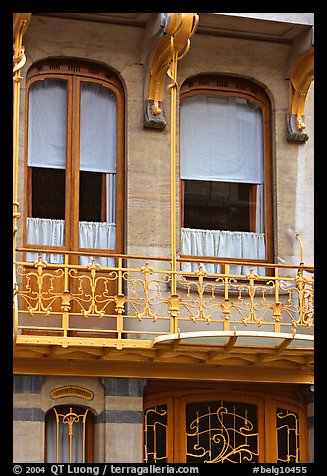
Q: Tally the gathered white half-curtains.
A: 3